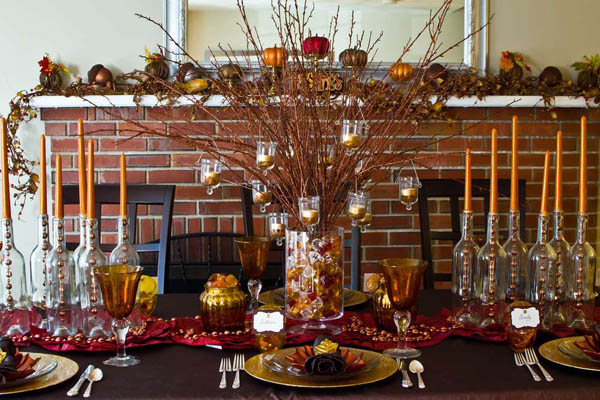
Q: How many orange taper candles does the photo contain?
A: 12